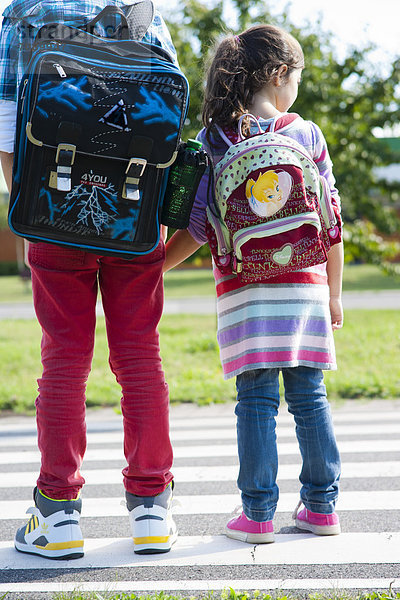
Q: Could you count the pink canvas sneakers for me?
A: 2